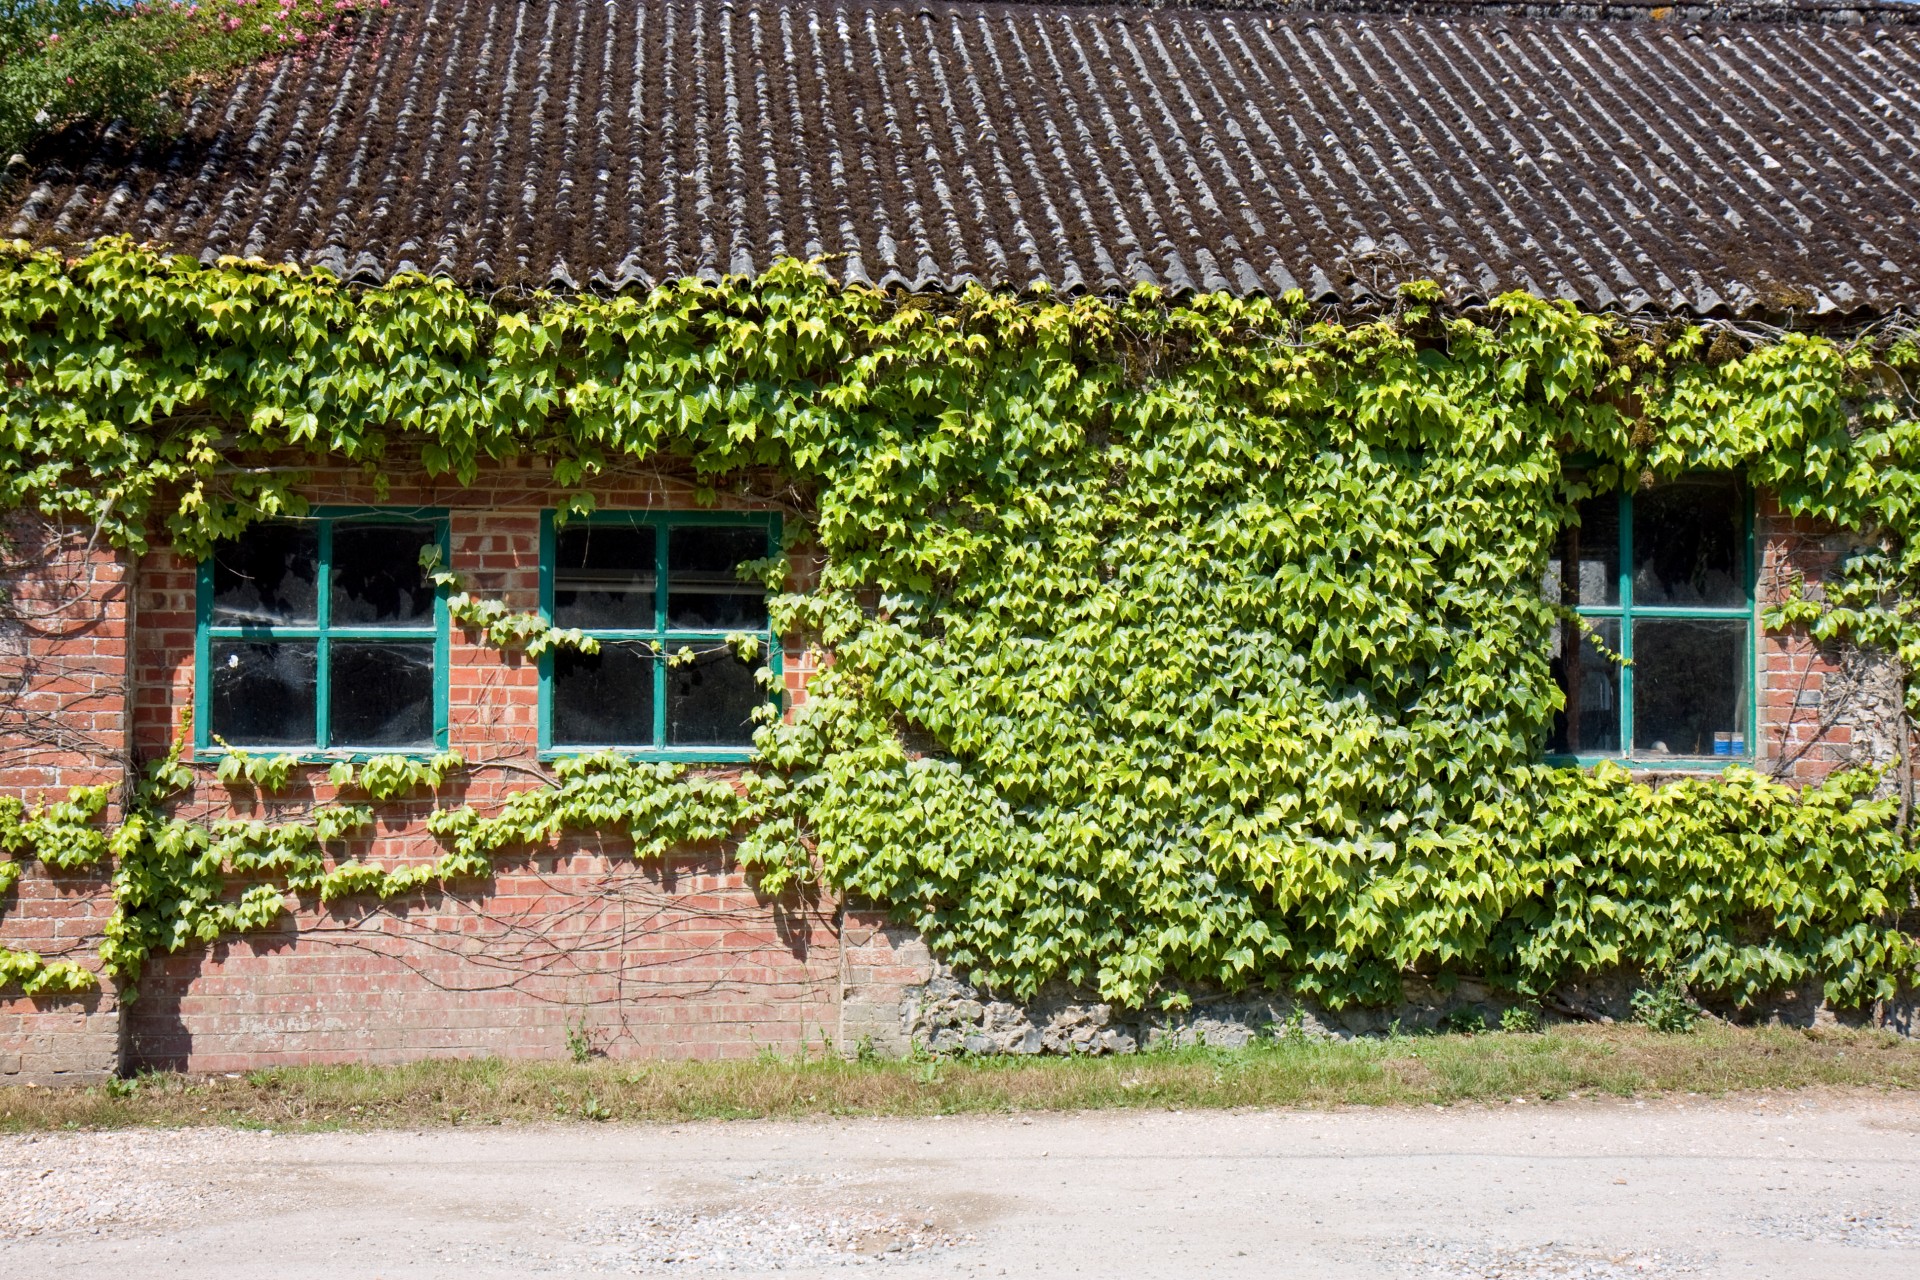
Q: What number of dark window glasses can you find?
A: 12